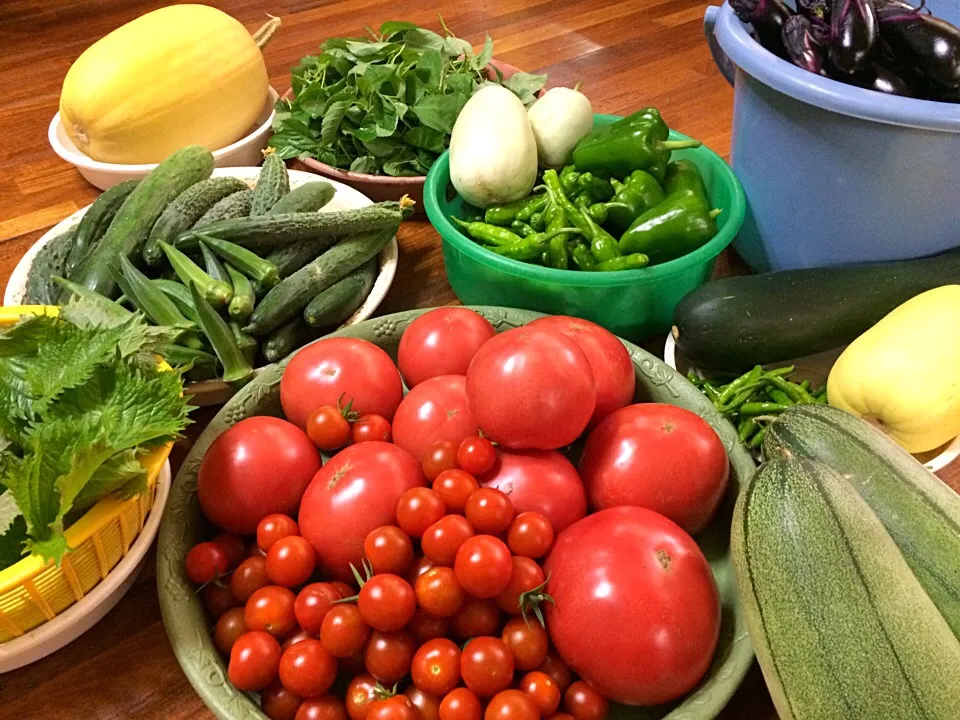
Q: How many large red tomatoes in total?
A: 10